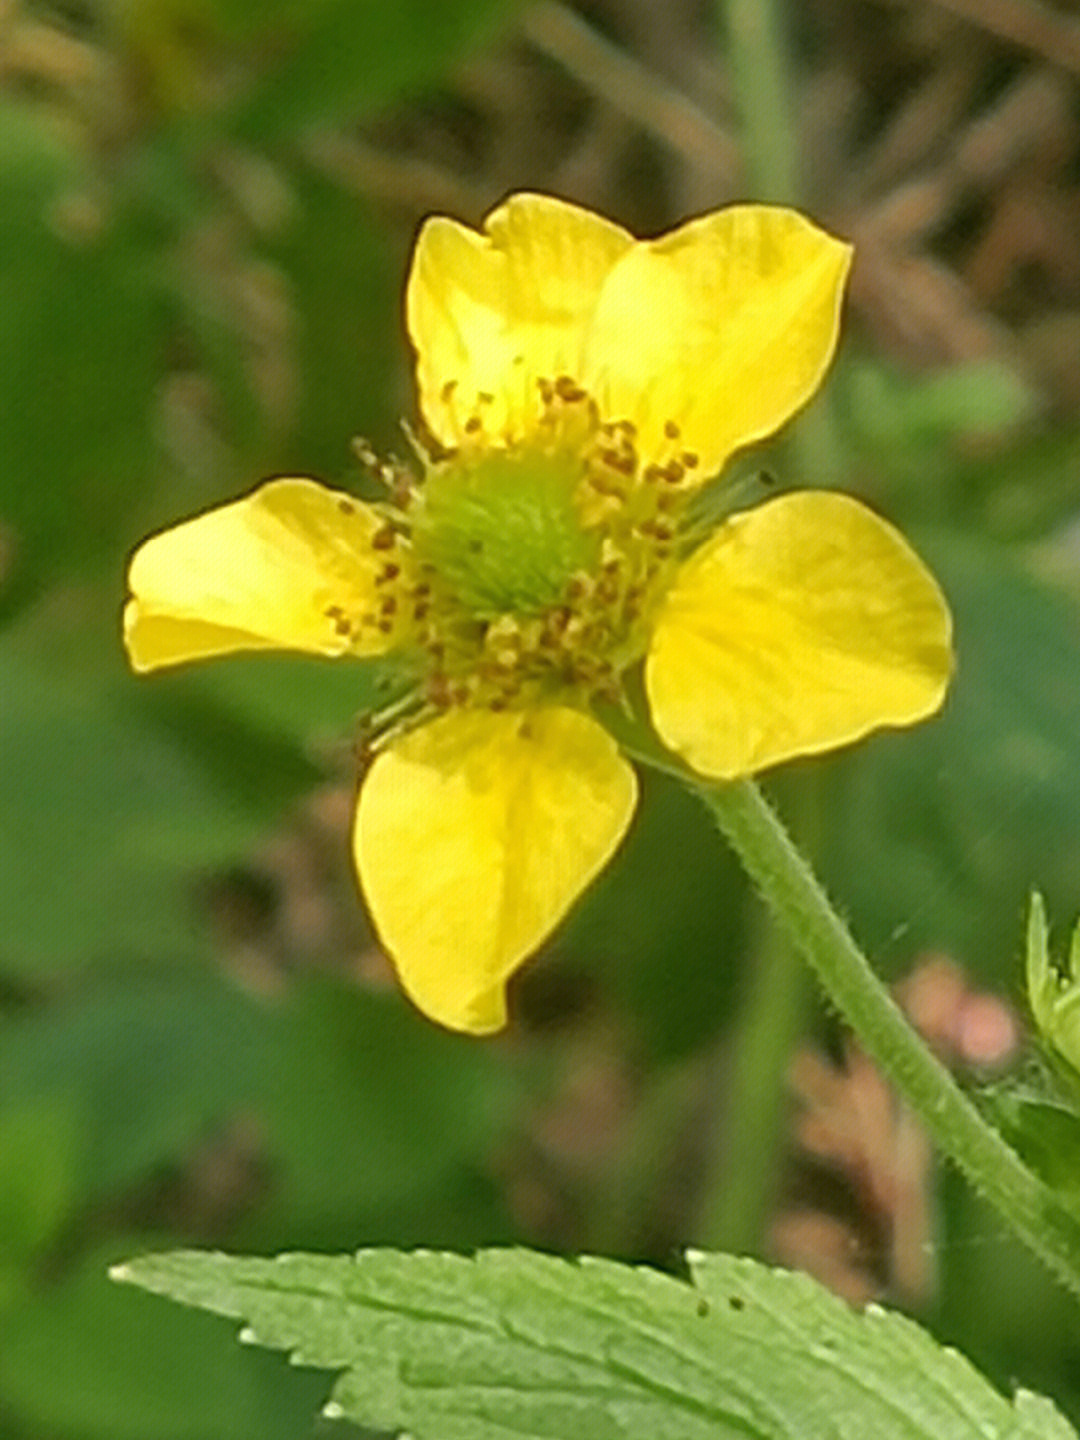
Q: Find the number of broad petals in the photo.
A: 5